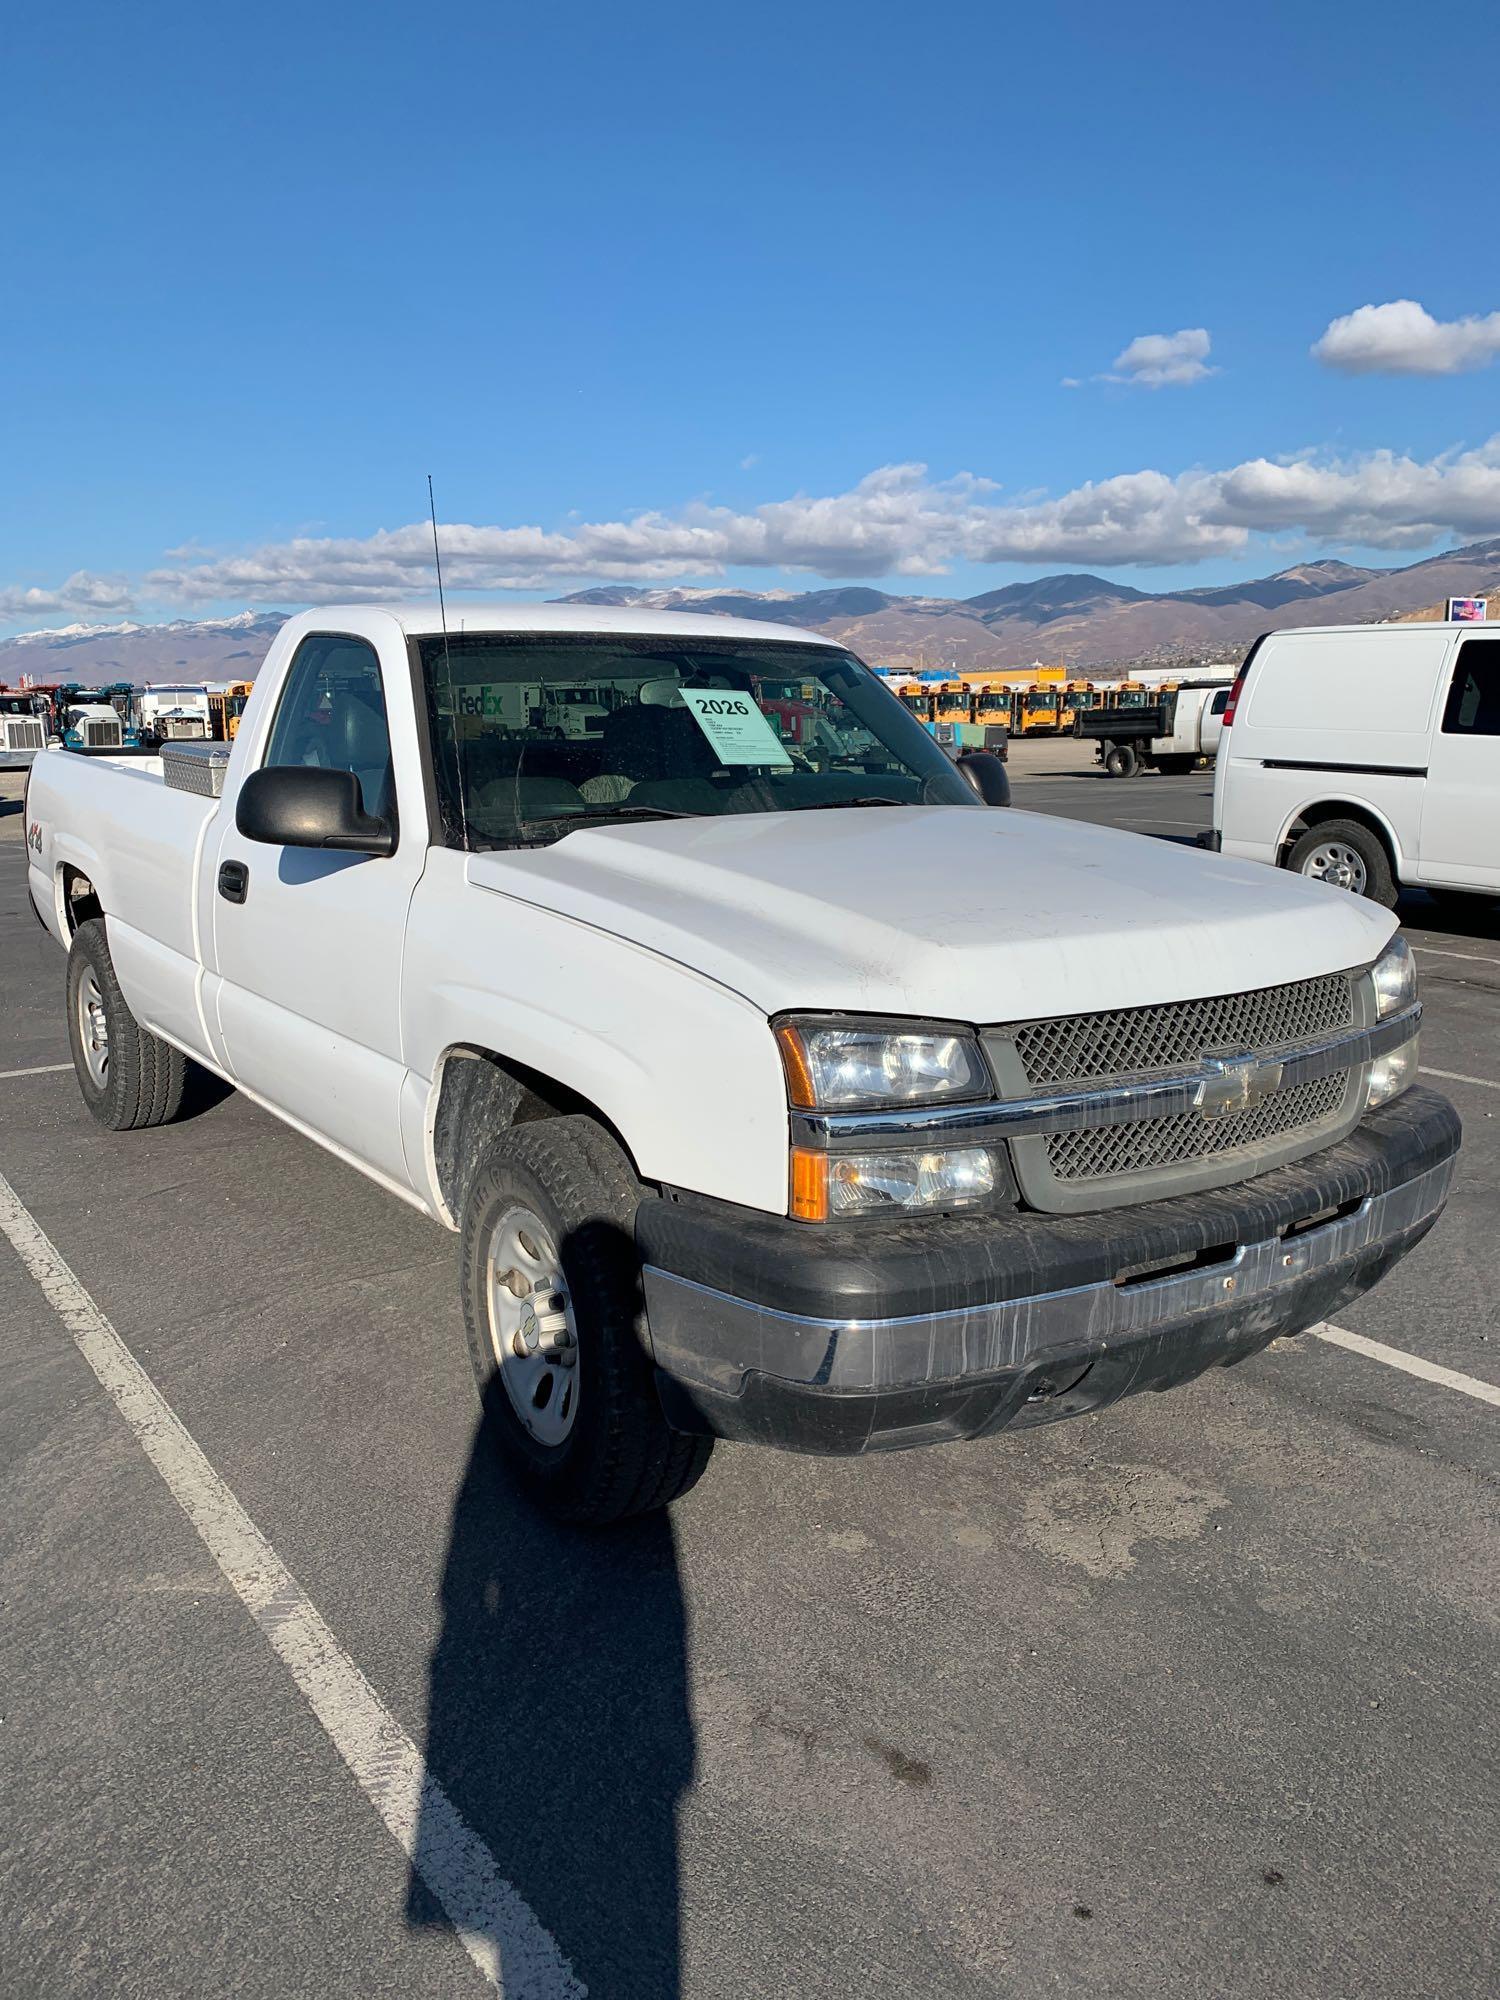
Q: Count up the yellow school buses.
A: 8